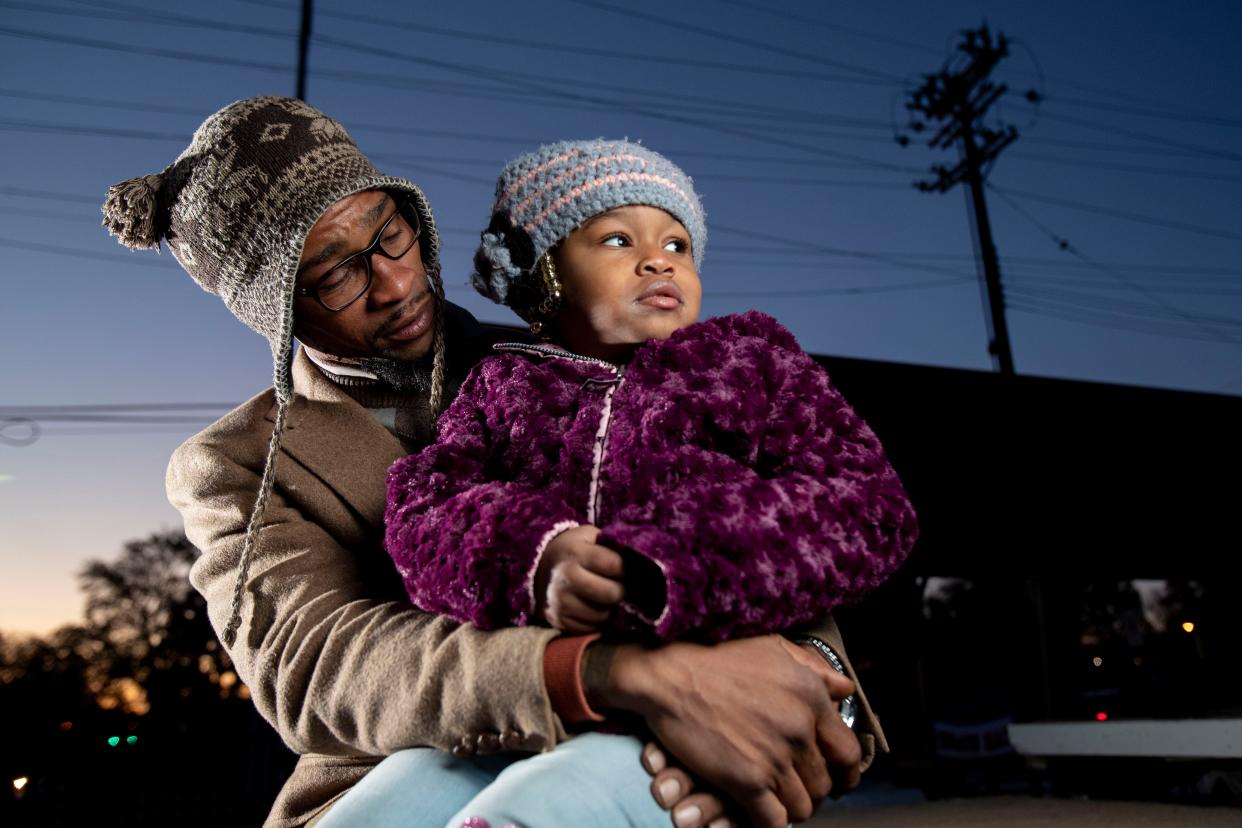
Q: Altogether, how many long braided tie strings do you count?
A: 2